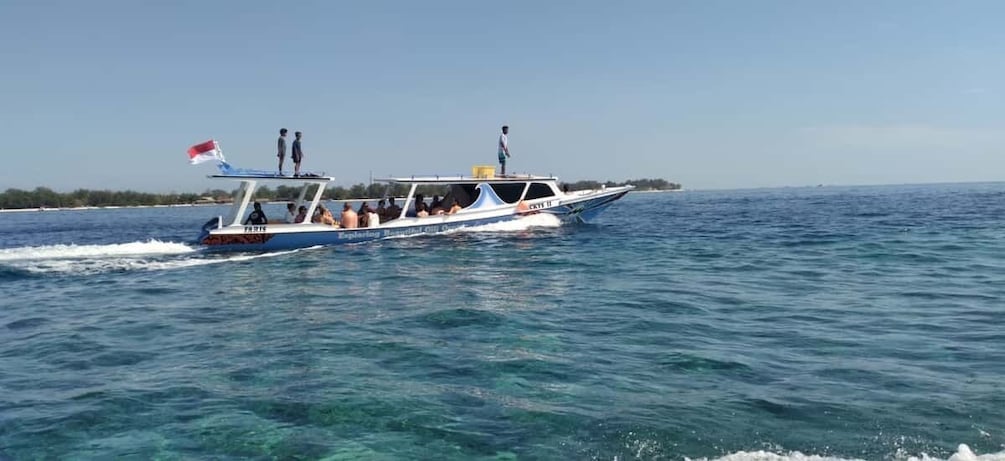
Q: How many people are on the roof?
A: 3